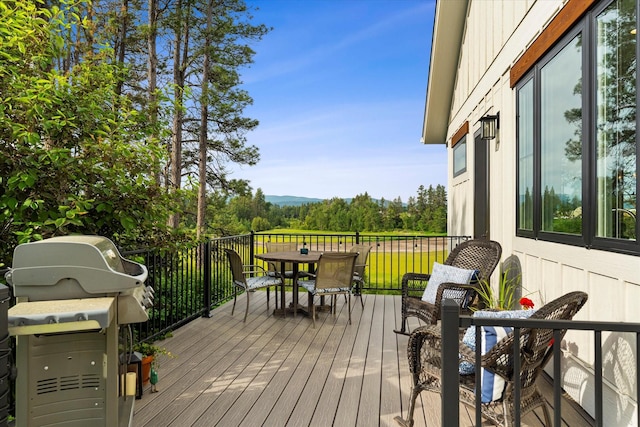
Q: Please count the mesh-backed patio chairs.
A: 4